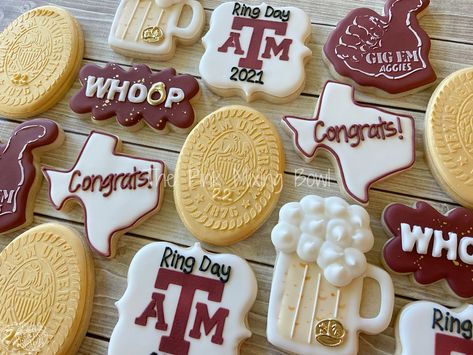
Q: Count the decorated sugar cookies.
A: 15